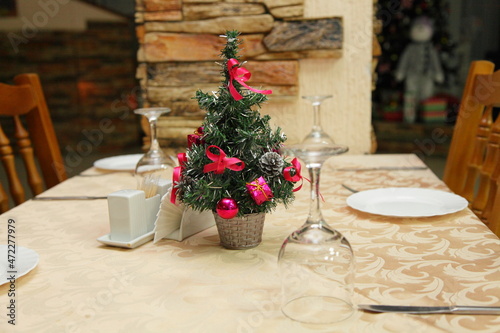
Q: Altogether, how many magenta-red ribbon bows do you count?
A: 4